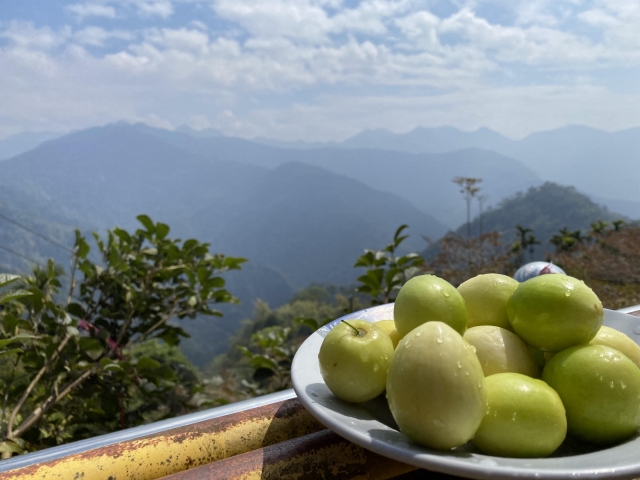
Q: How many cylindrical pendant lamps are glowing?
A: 0